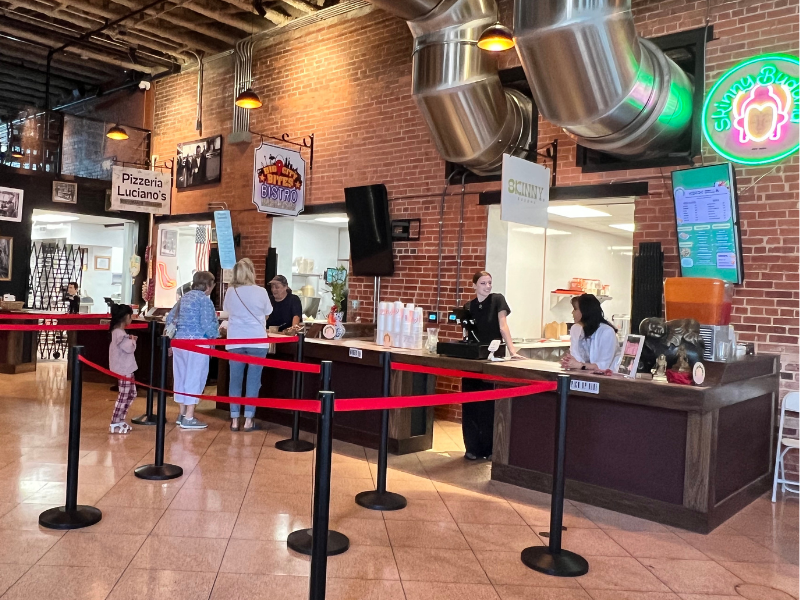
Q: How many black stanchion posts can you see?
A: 8